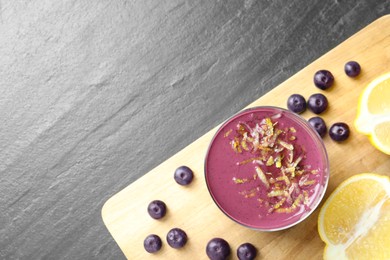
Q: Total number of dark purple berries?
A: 12